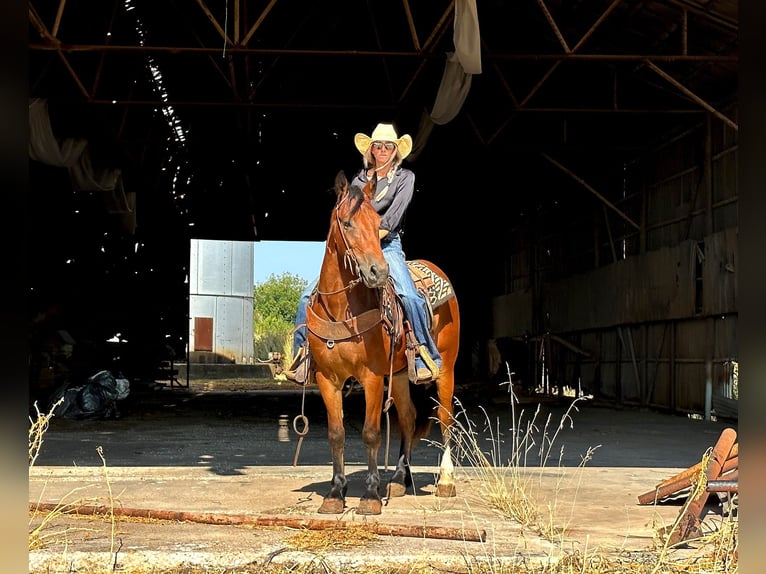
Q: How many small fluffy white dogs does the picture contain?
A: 0